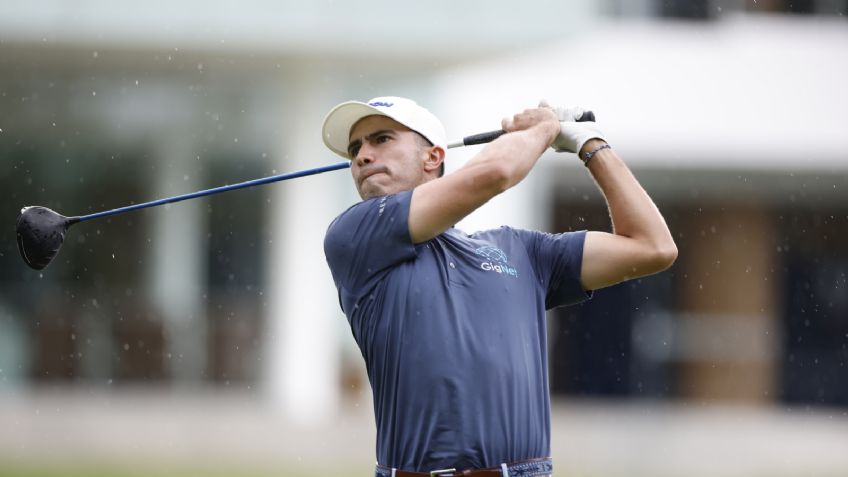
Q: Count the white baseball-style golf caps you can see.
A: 1